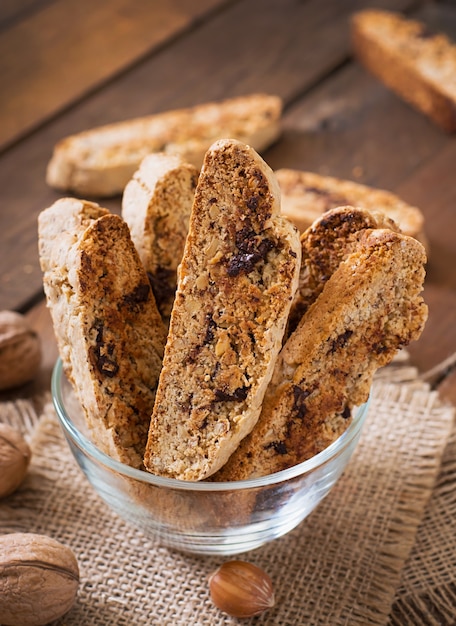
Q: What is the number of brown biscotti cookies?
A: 8